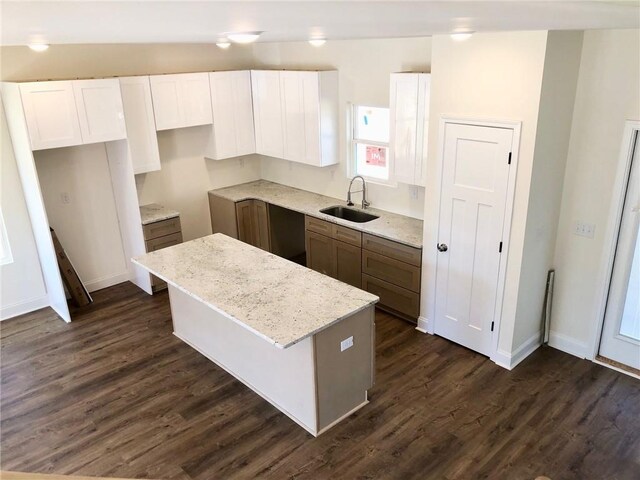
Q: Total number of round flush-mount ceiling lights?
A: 5